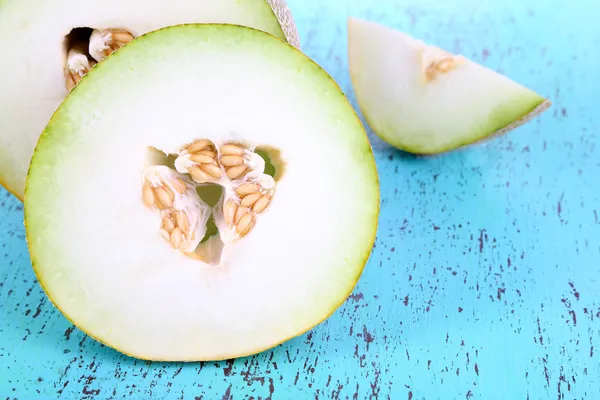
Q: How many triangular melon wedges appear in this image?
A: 1